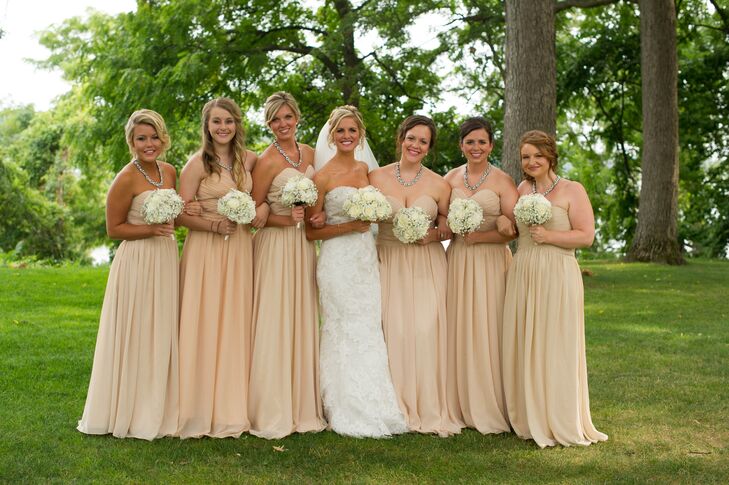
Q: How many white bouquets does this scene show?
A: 7